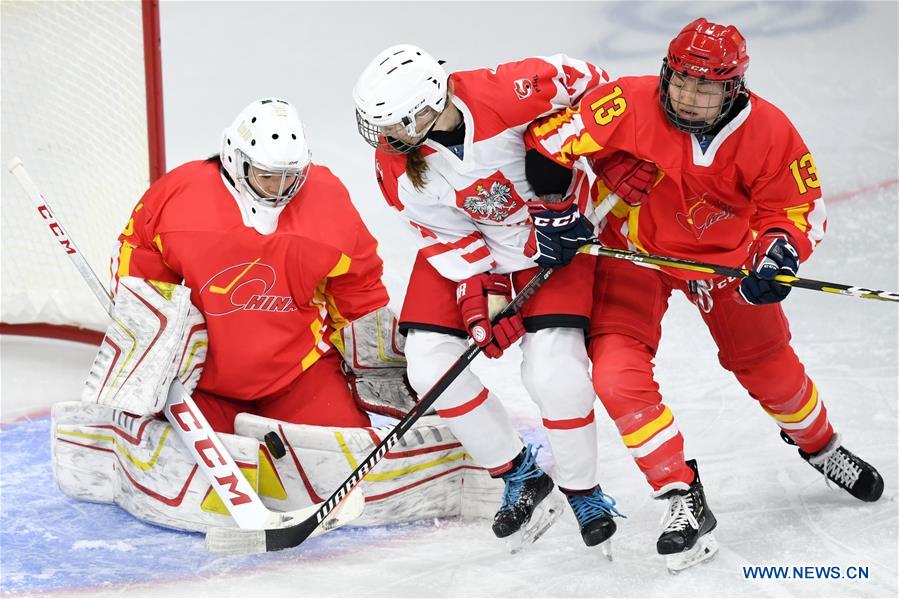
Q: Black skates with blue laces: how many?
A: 2